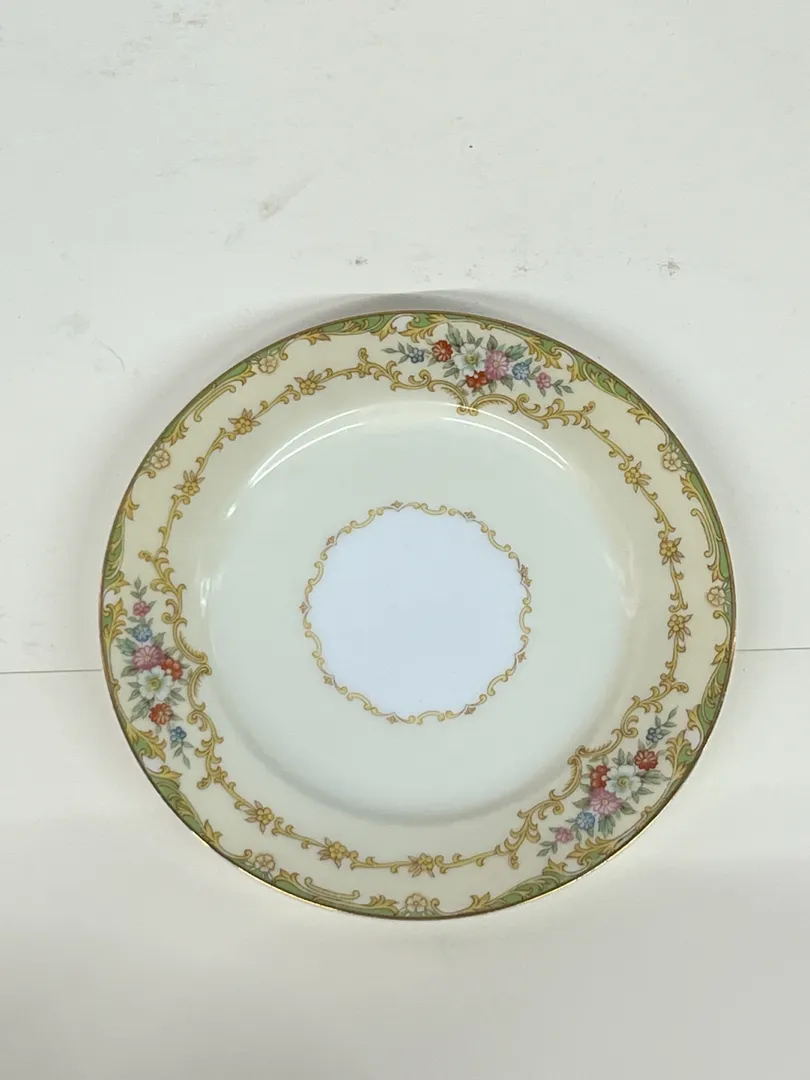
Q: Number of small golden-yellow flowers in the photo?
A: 9